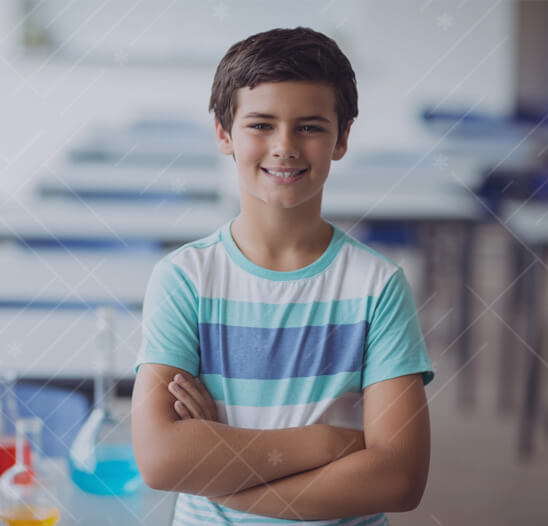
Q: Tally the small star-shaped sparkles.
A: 7